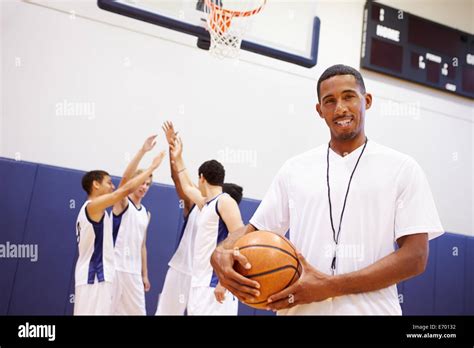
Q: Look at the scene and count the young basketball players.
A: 4